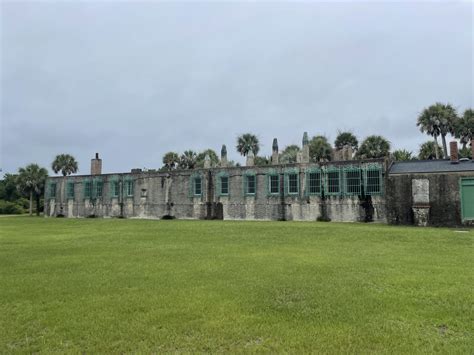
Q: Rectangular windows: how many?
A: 15